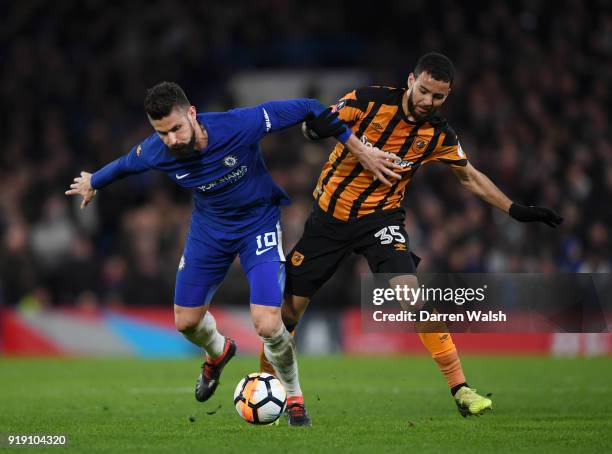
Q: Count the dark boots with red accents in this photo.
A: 2